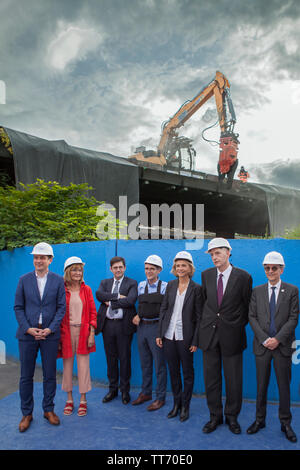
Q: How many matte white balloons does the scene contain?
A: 0